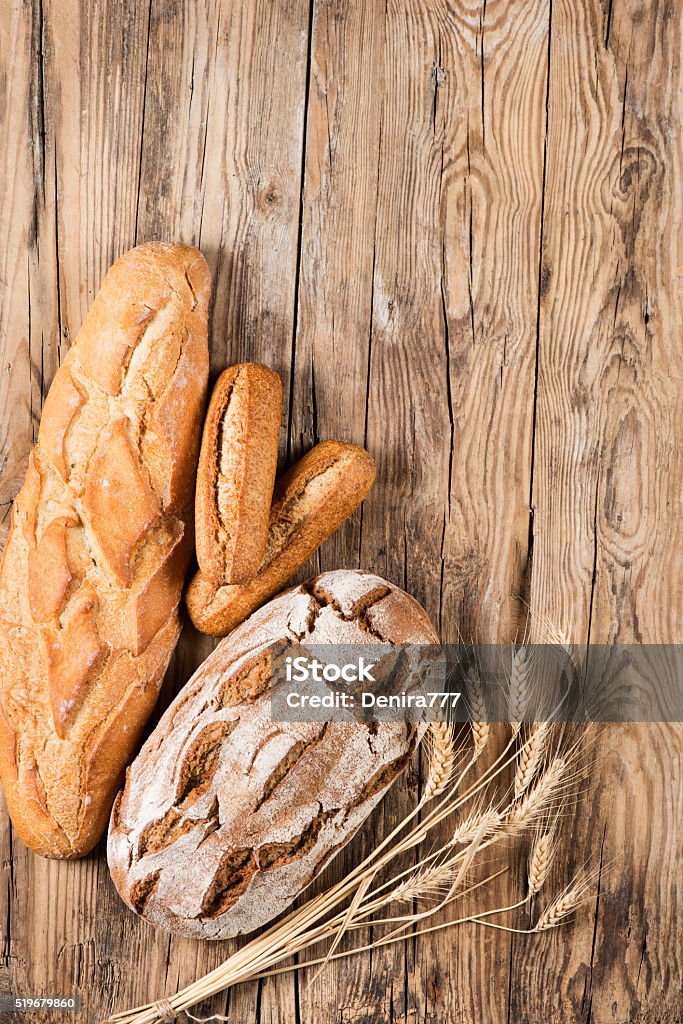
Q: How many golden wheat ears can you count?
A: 10